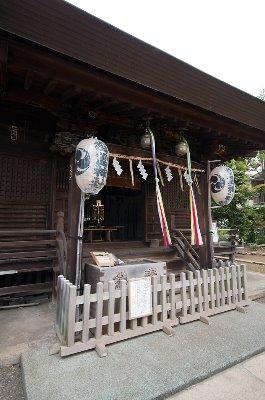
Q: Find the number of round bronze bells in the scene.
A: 2